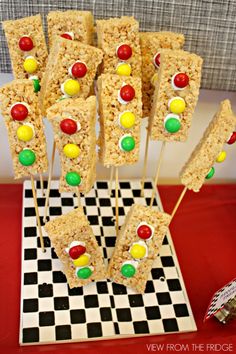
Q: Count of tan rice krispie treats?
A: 12